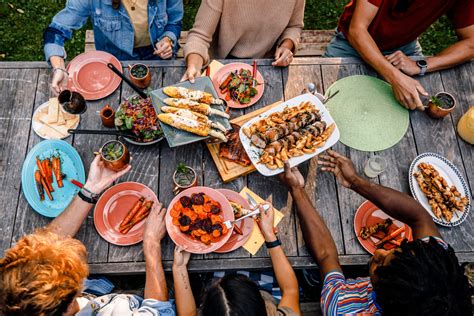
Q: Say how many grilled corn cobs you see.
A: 4